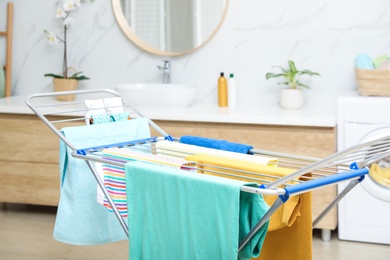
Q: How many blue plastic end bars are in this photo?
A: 2